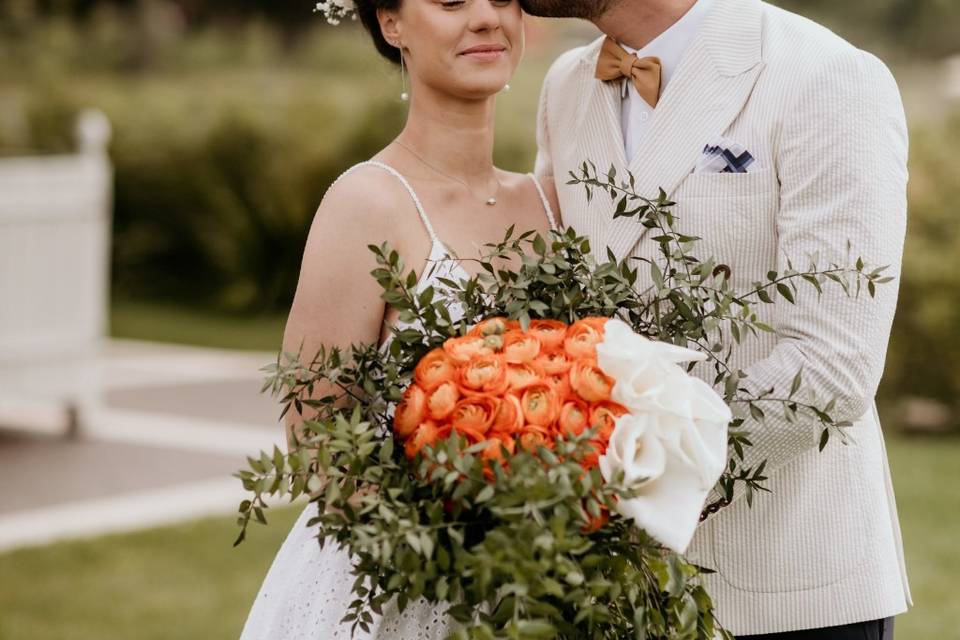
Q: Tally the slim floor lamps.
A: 0